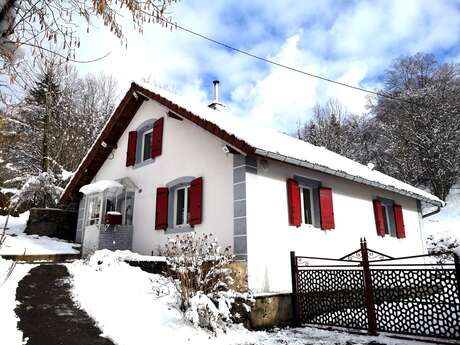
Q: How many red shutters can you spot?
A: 8